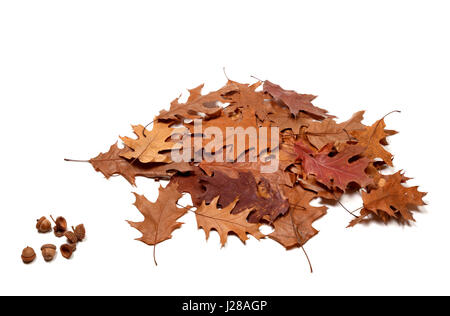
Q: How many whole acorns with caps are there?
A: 3